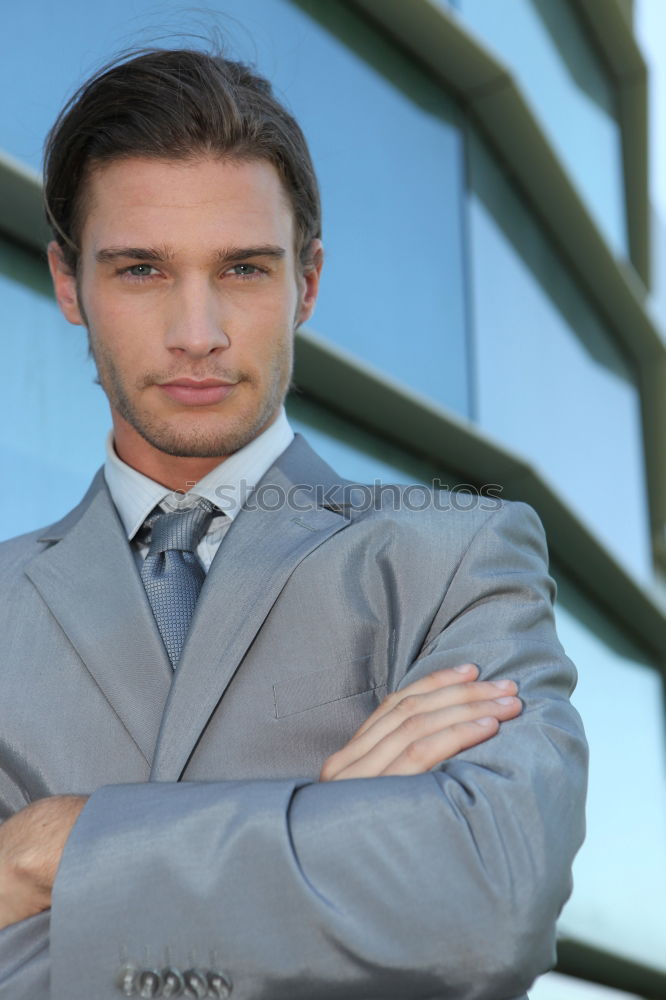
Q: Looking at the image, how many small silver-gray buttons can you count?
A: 5